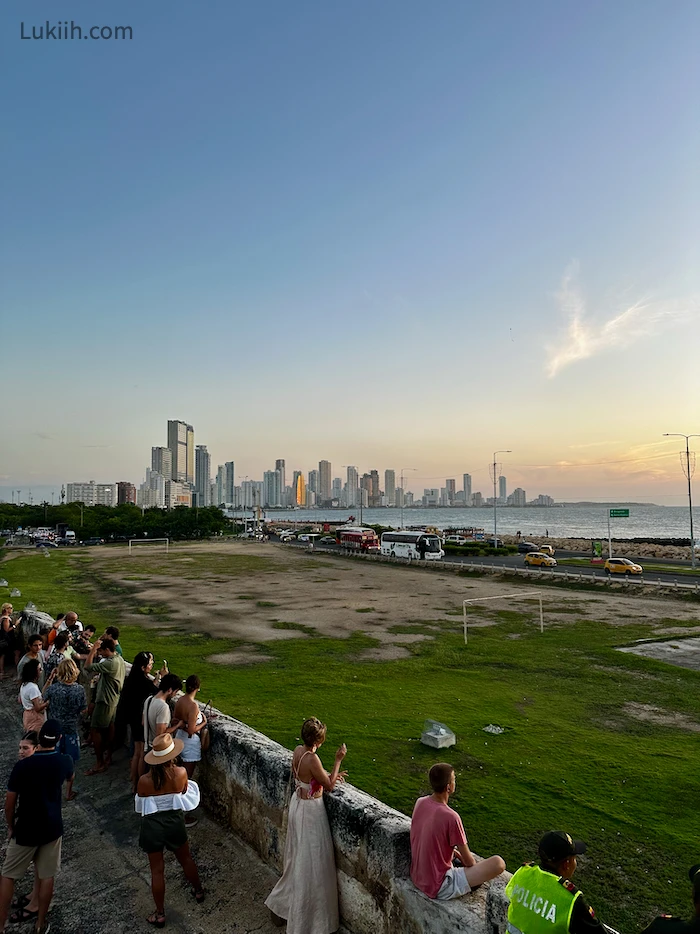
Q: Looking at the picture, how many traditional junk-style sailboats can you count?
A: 0